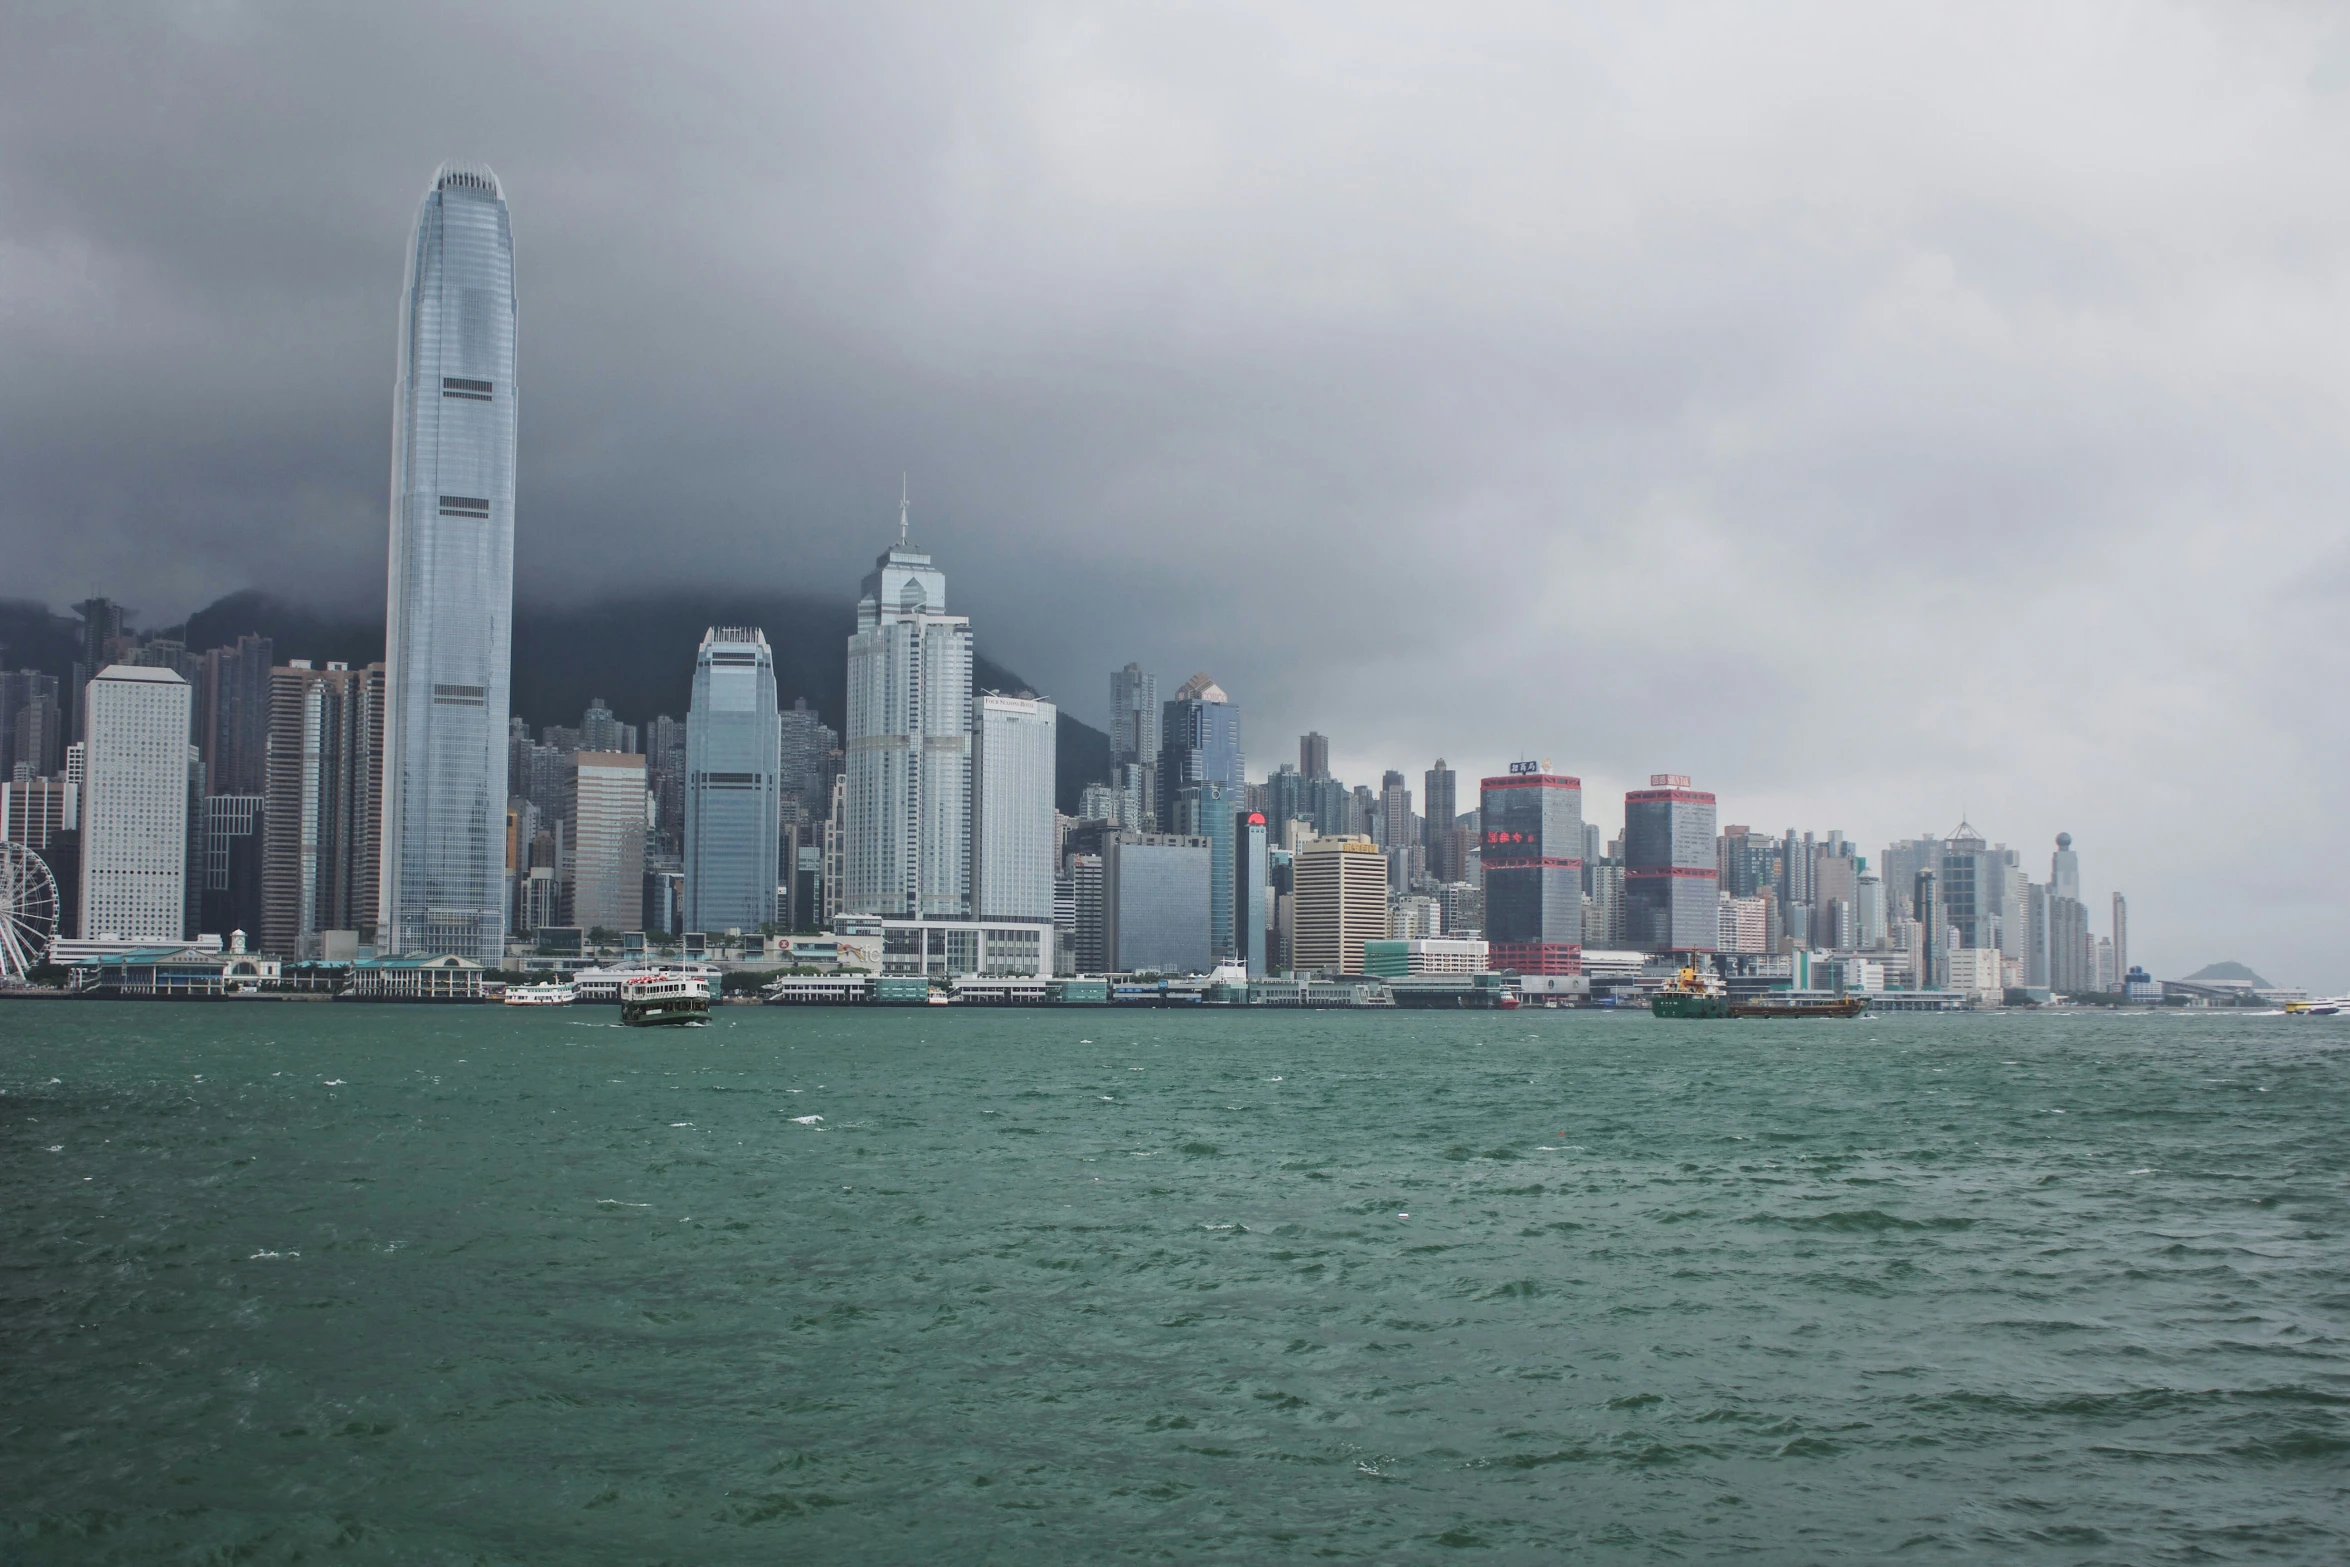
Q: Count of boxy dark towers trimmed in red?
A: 2